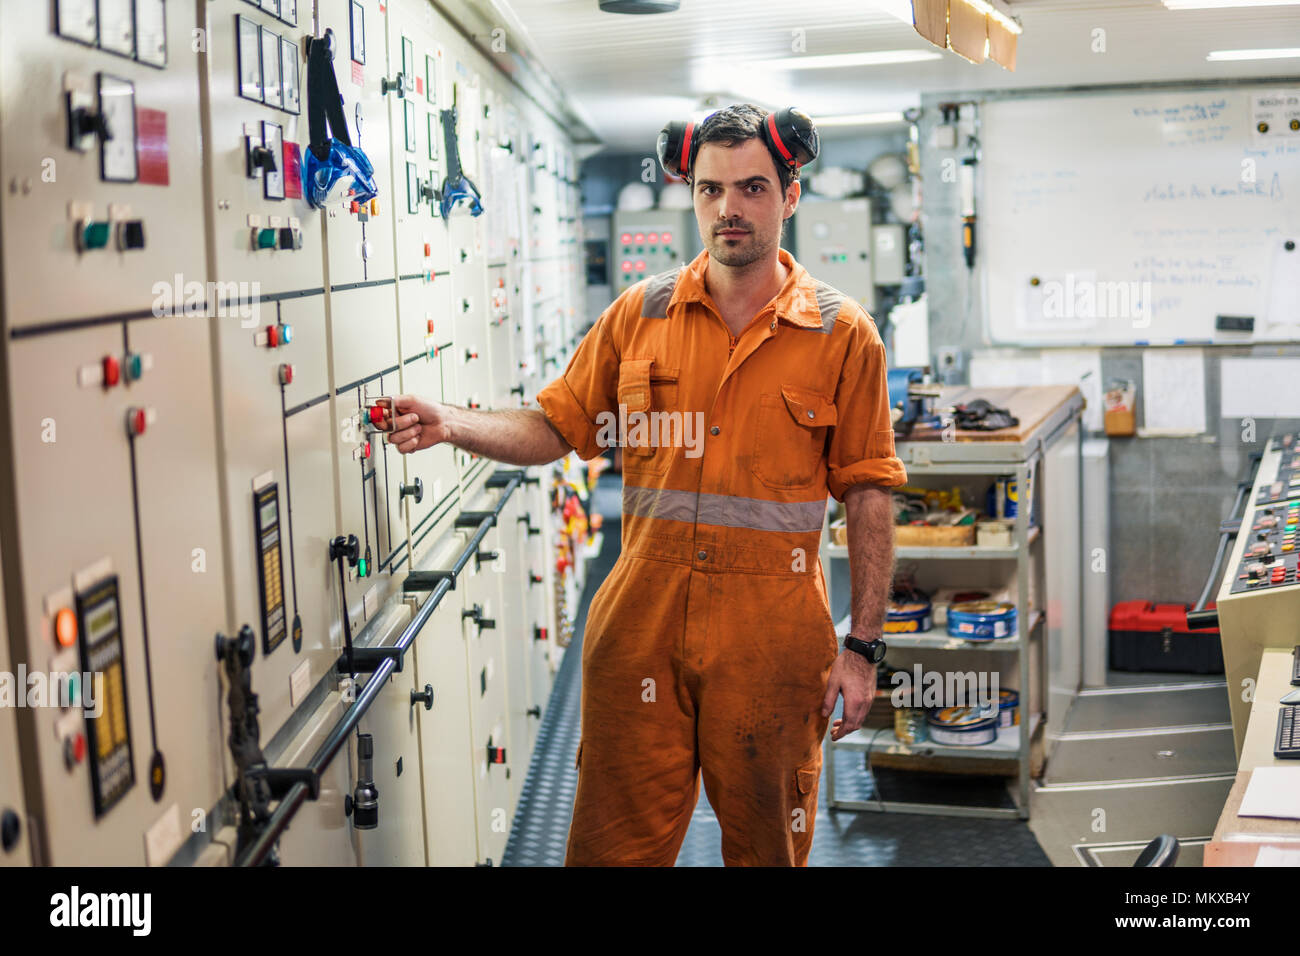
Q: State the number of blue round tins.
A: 4